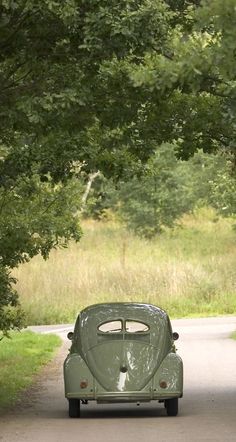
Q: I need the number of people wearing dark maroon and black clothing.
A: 0